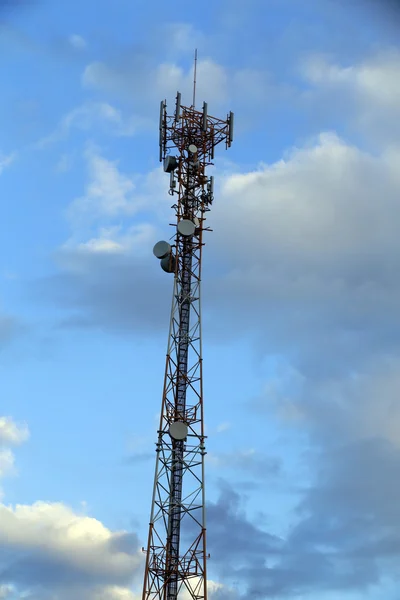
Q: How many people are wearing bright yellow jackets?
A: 0